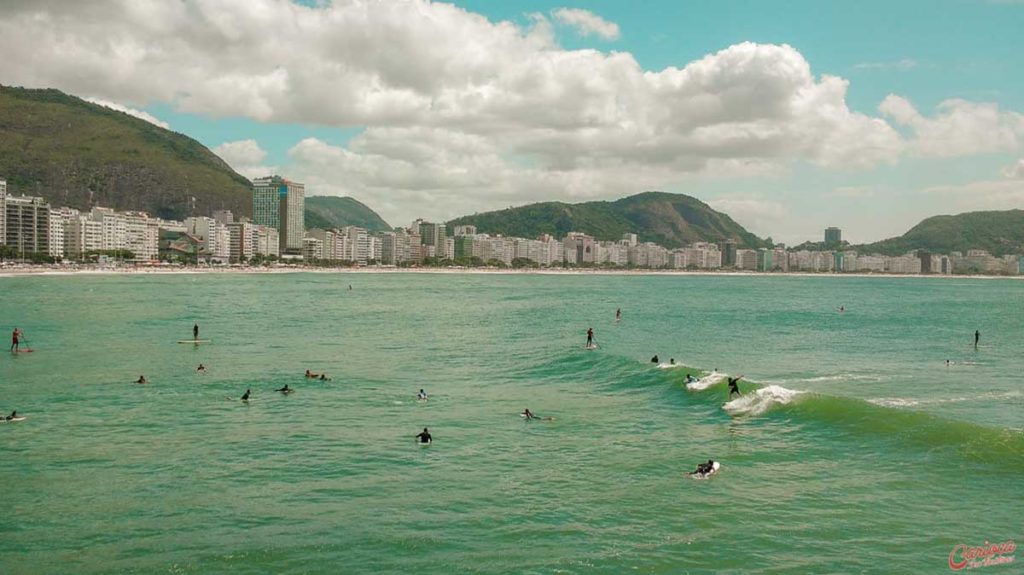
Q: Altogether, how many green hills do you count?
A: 4